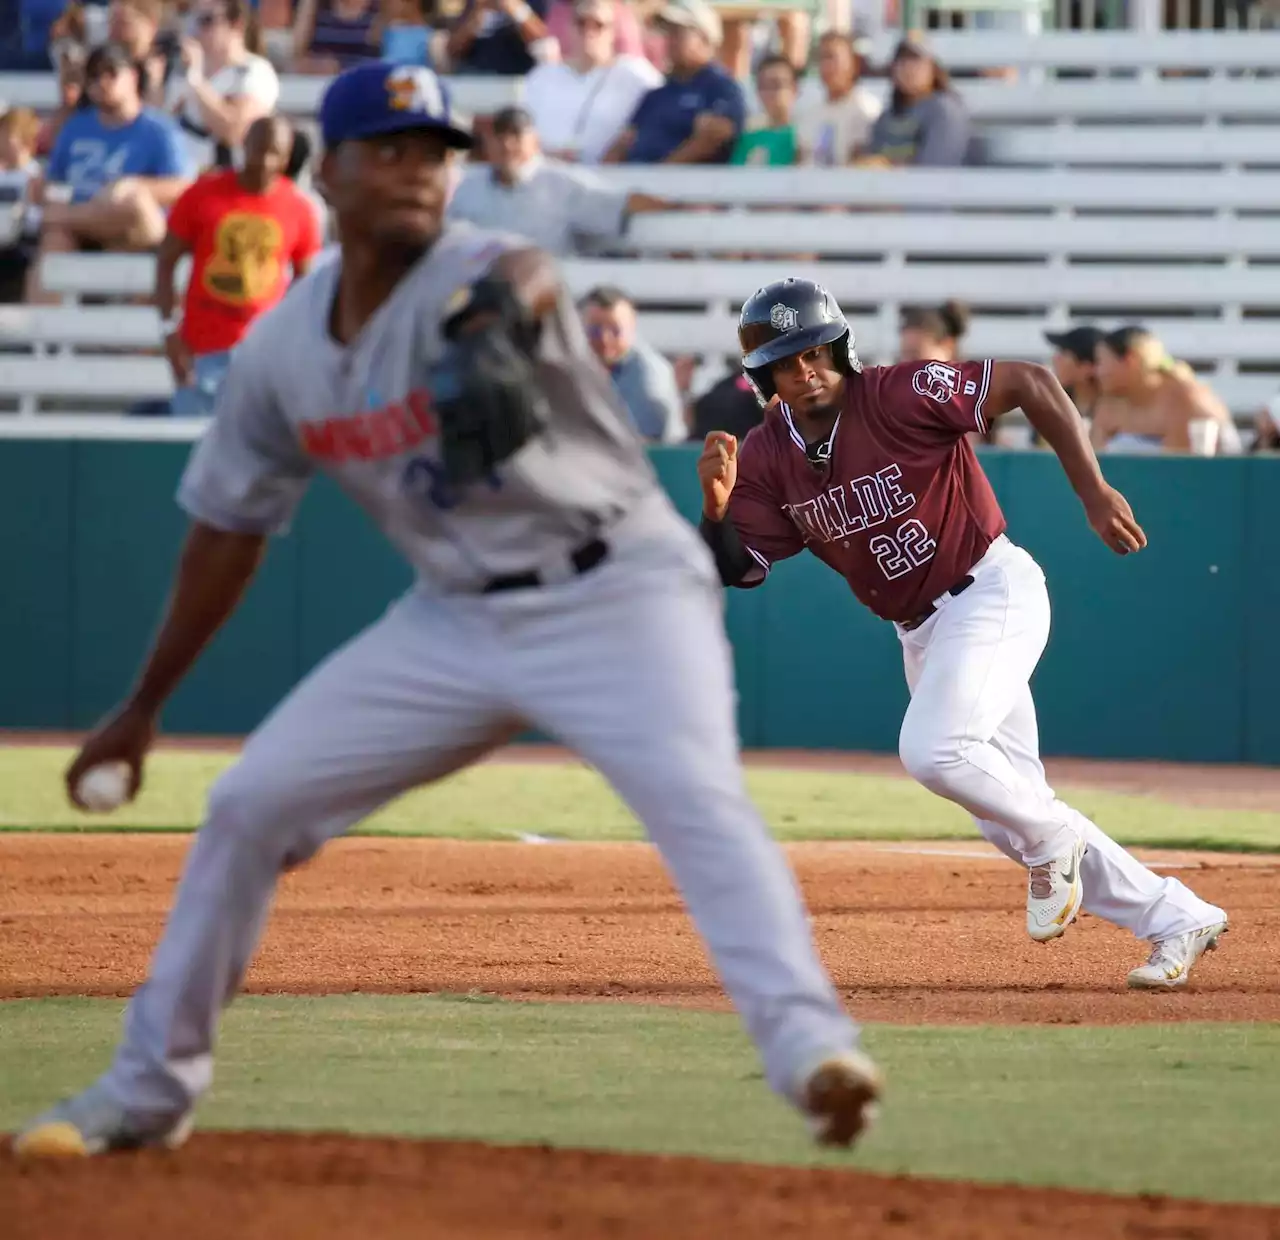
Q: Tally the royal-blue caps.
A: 1